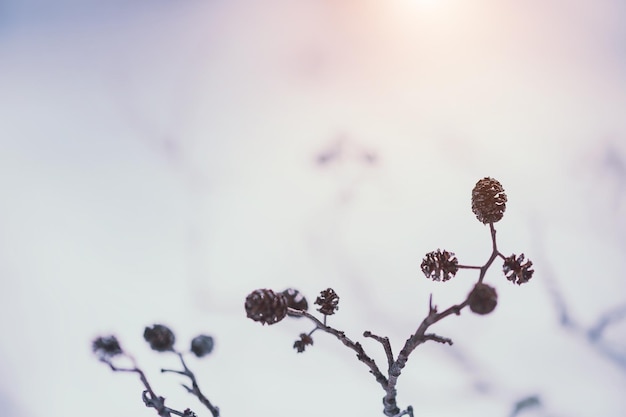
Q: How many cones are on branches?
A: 11